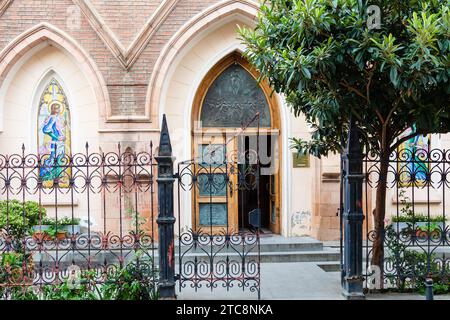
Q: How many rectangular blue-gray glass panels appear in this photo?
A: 3